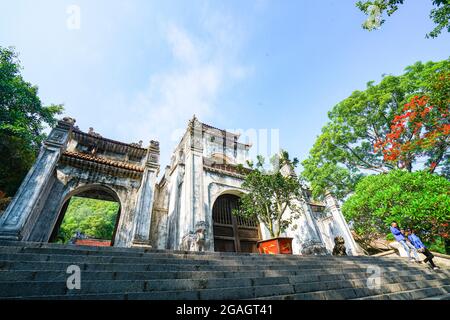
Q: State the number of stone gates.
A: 2